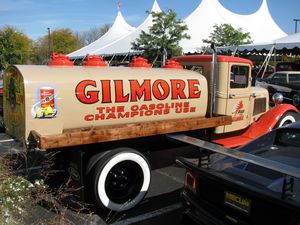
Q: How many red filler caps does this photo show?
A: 4